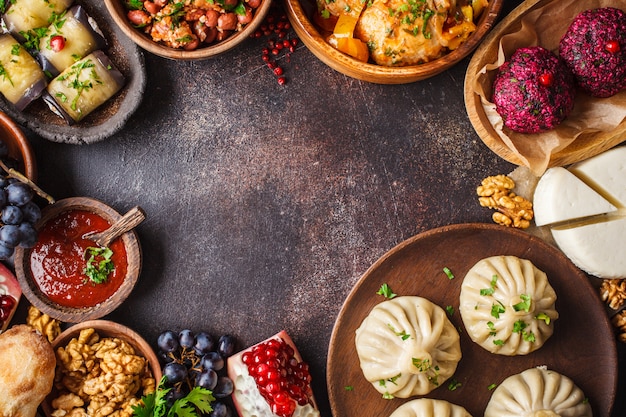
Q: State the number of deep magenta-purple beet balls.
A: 2